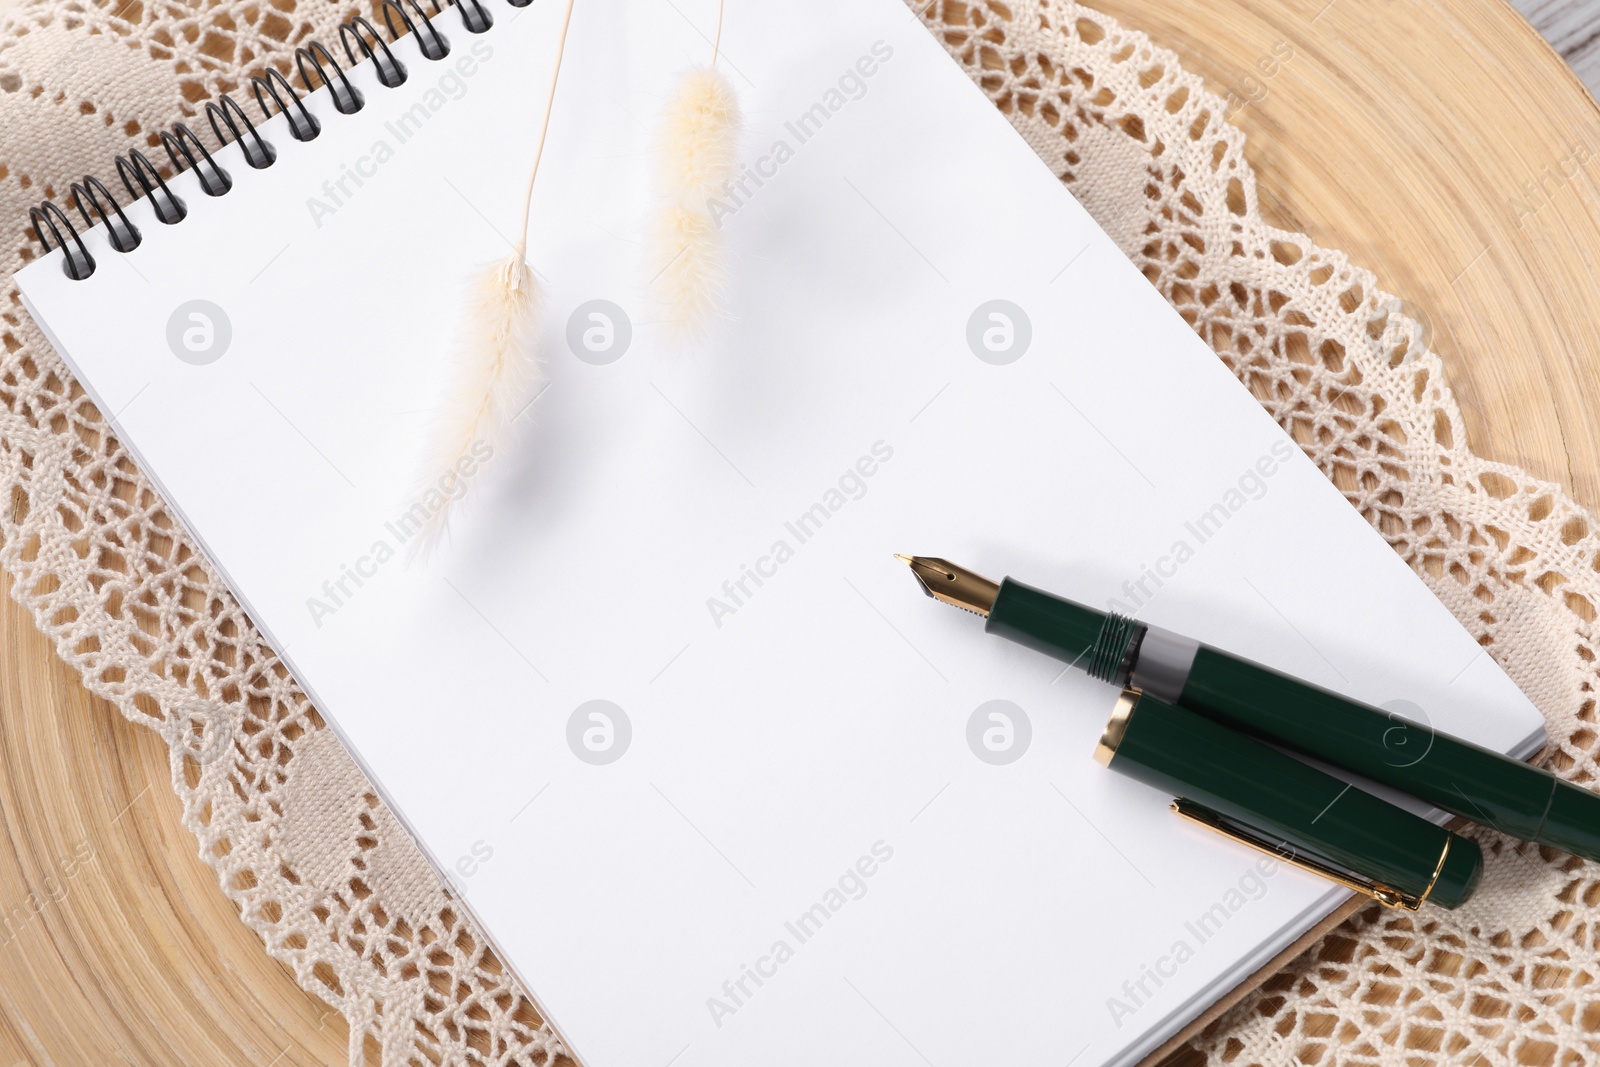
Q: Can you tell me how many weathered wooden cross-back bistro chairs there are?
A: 0